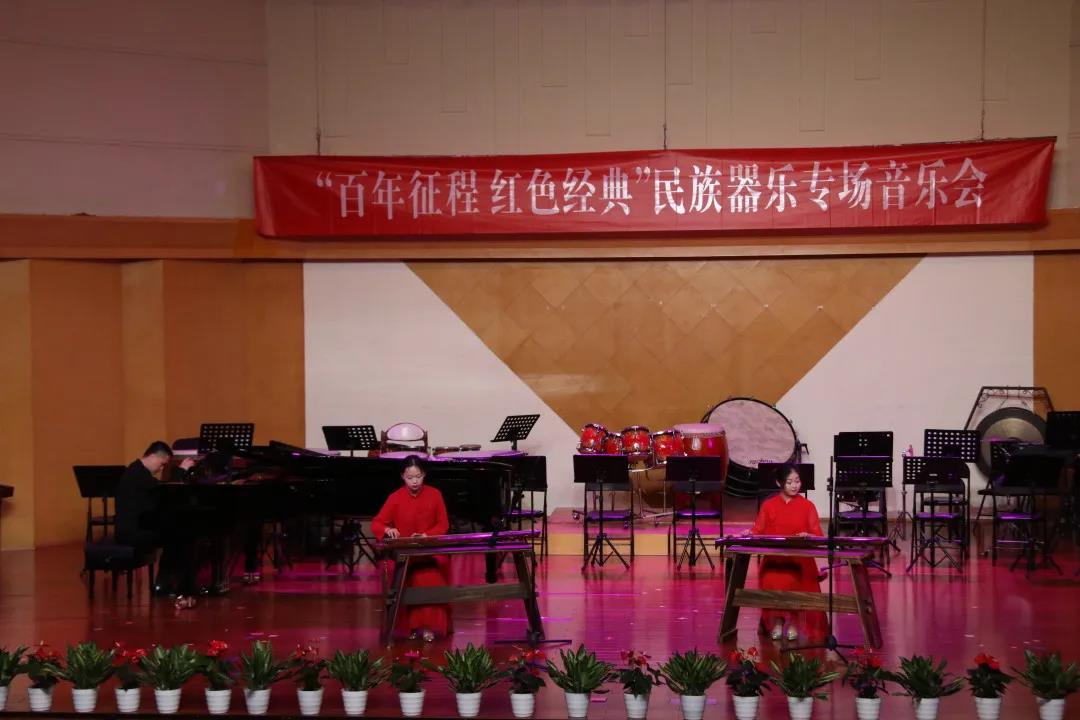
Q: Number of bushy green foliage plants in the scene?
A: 11